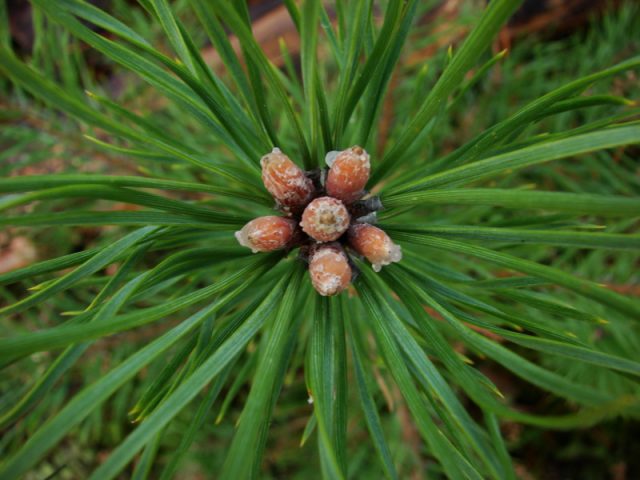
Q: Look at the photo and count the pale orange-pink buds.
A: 6